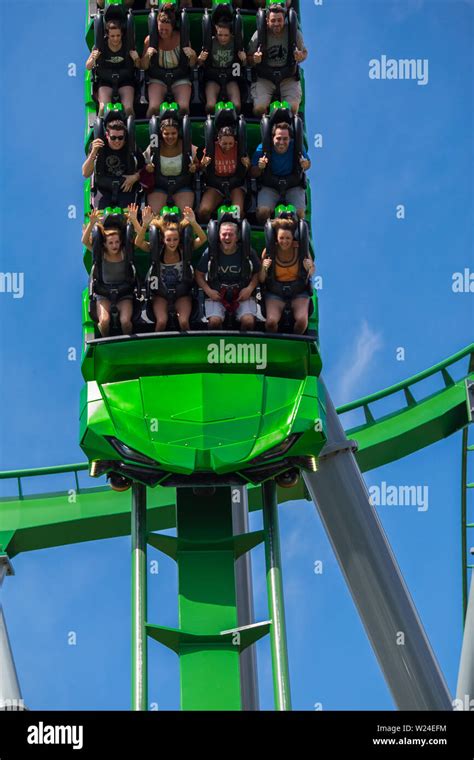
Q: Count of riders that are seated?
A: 12